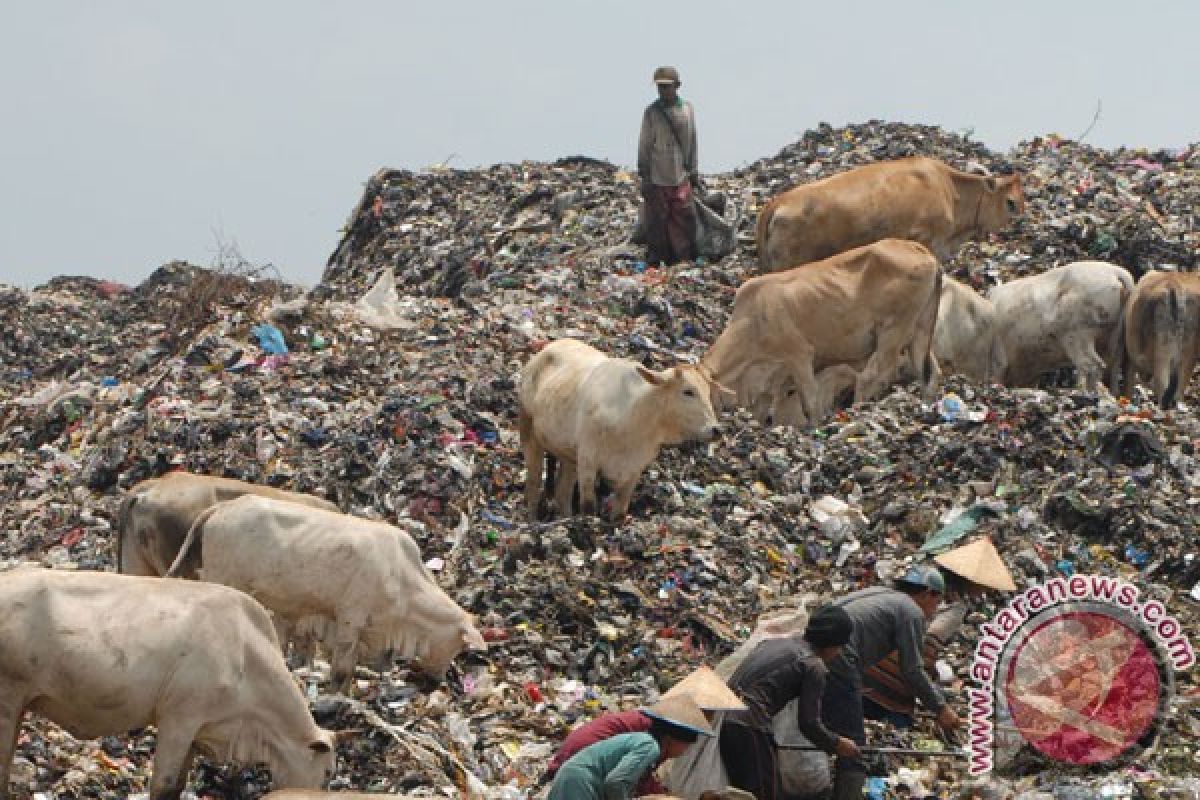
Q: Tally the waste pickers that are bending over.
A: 5